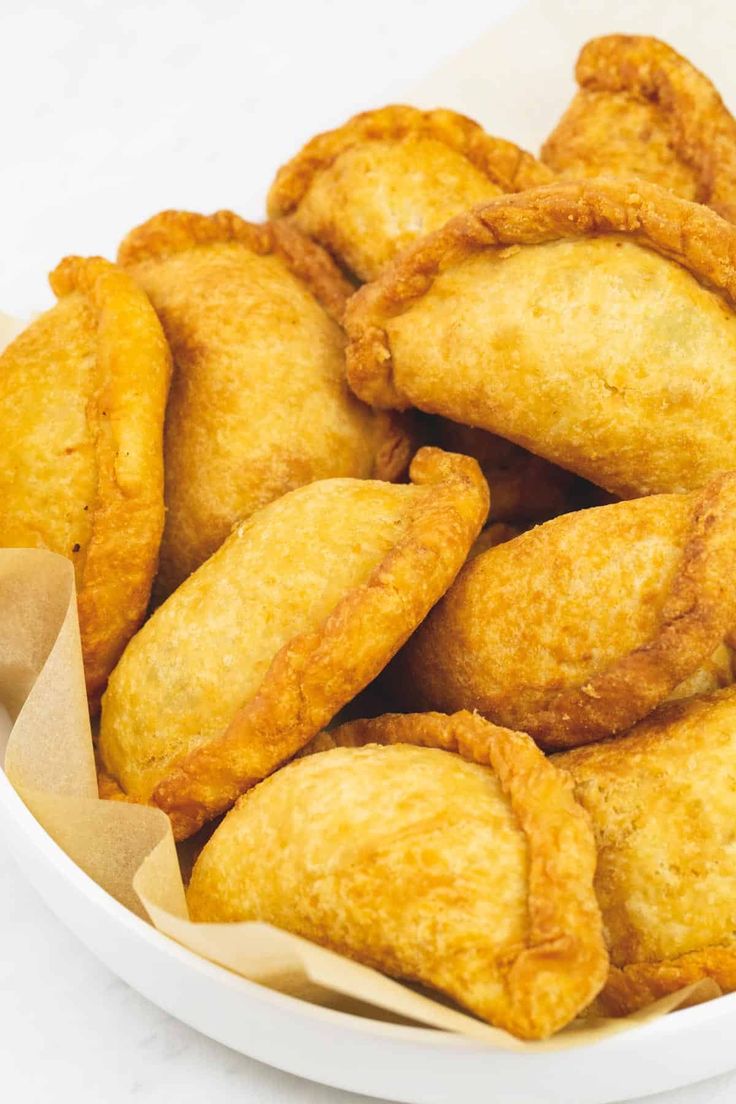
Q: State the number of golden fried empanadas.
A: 9